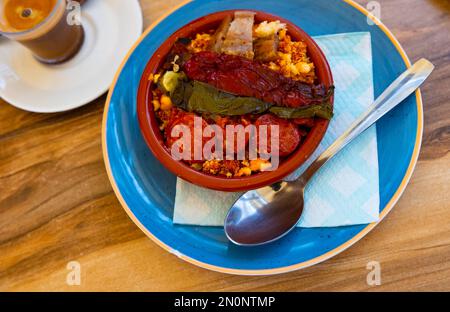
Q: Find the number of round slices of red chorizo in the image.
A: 3